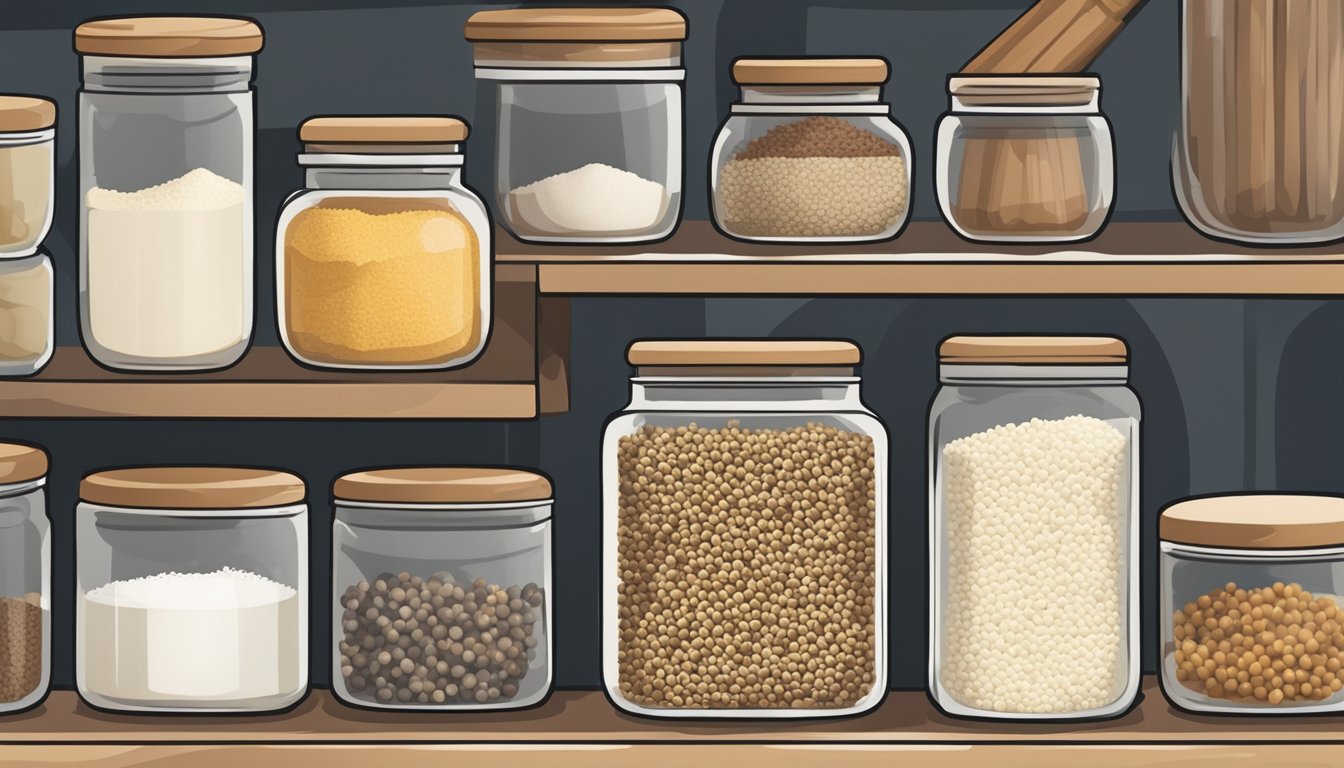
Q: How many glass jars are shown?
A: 14